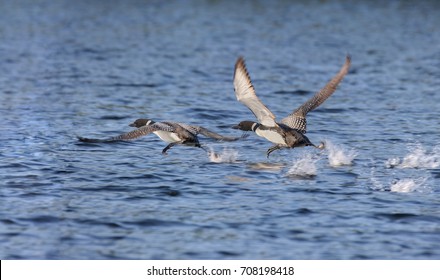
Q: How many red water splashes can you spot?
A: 0